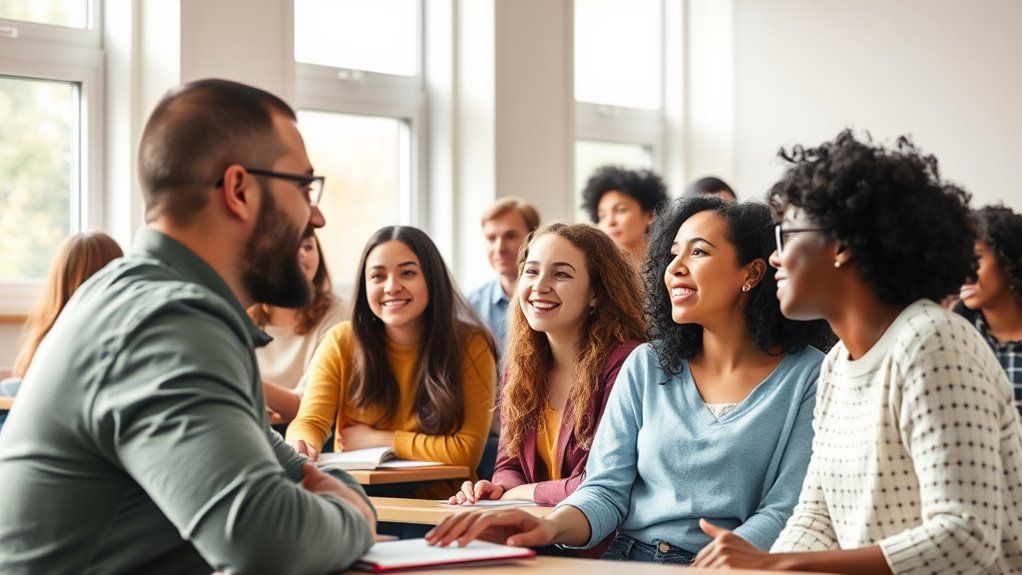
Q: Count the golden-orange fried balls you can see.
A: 0